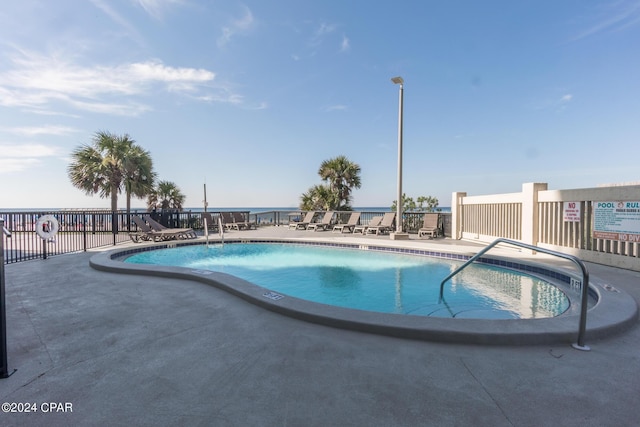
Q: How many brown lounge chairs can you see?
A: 11